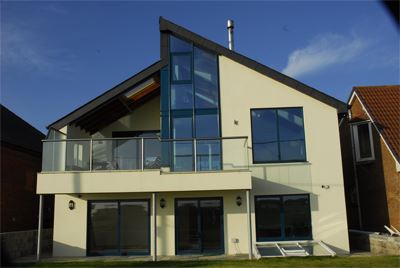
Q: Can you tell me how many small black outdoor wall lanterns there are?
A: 3